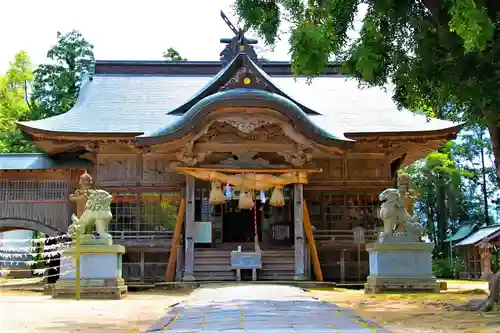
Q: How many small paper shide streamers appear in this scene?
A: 2